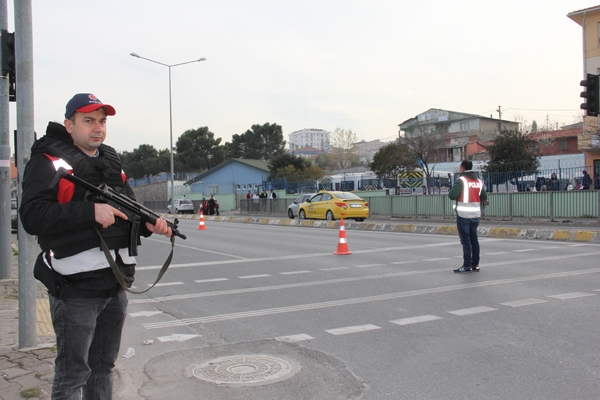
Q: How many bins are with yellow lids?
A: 0